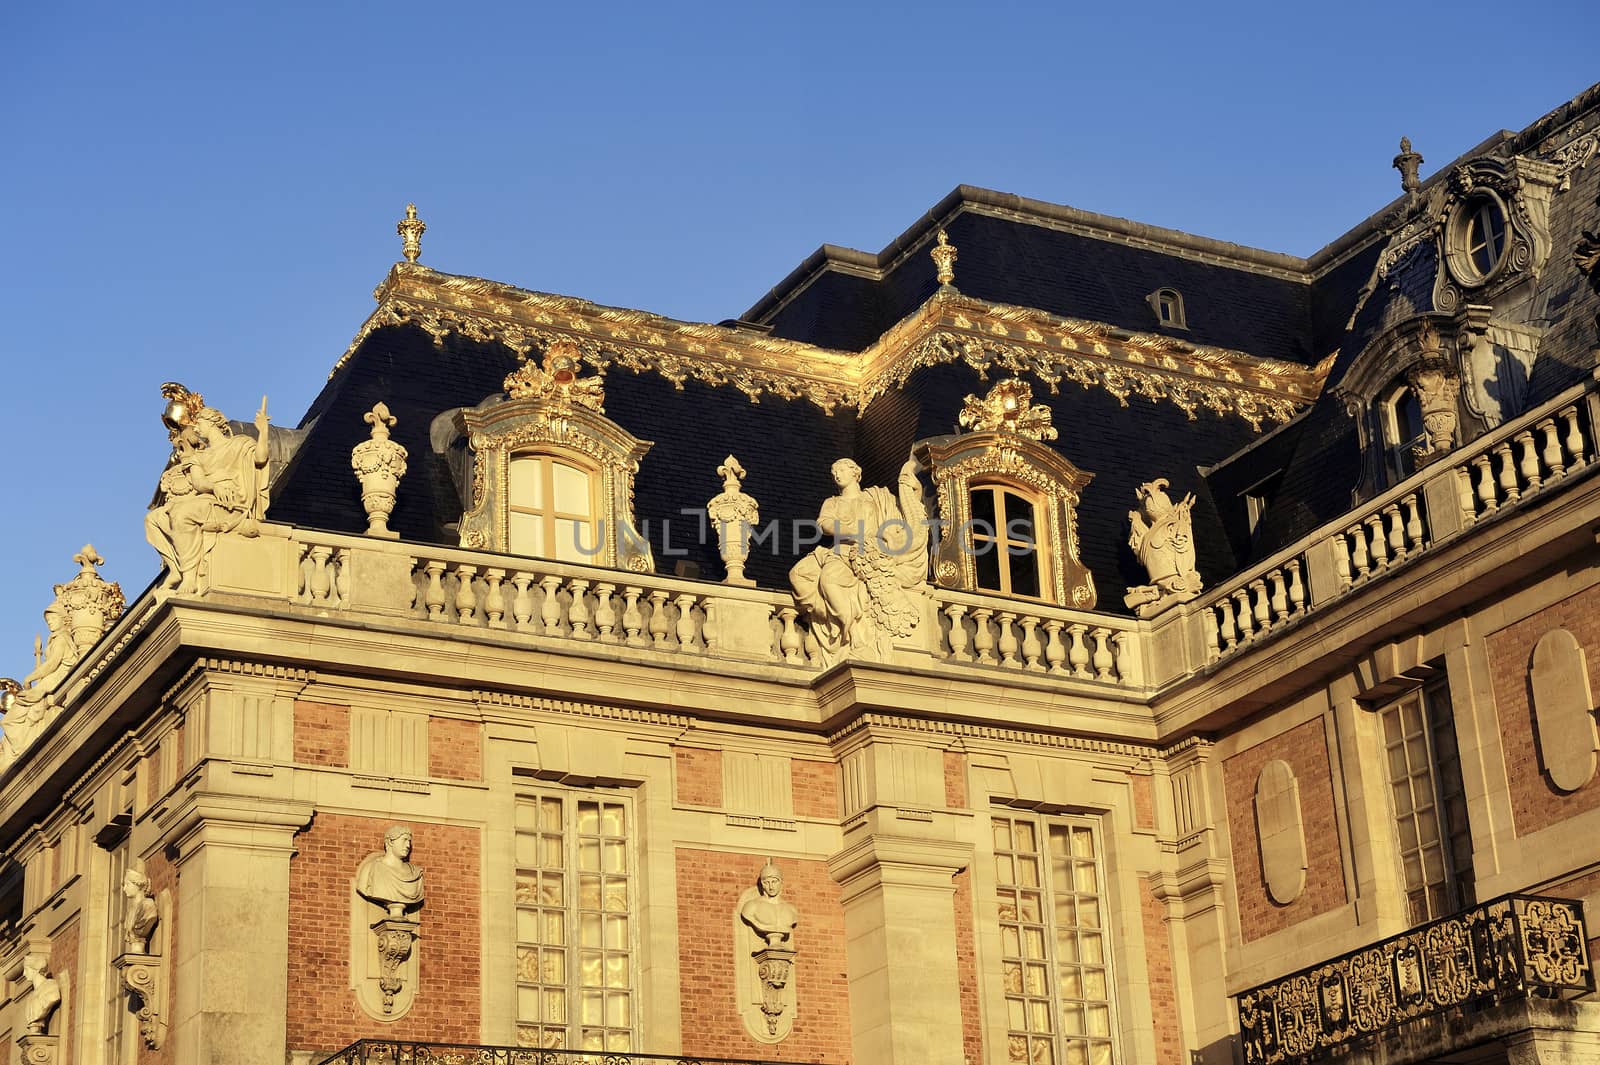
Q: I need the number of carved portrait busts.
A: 4